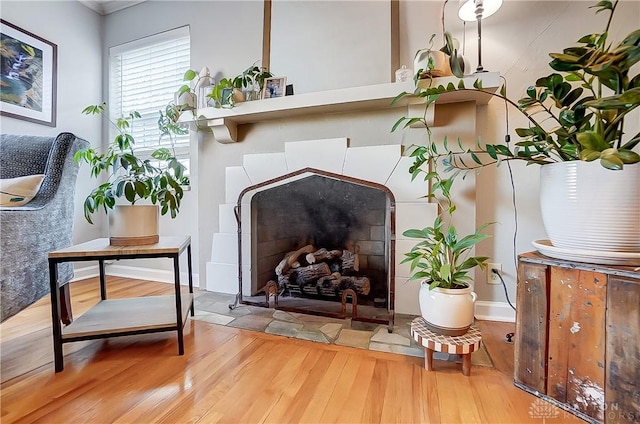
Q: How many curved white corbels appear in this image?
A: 2